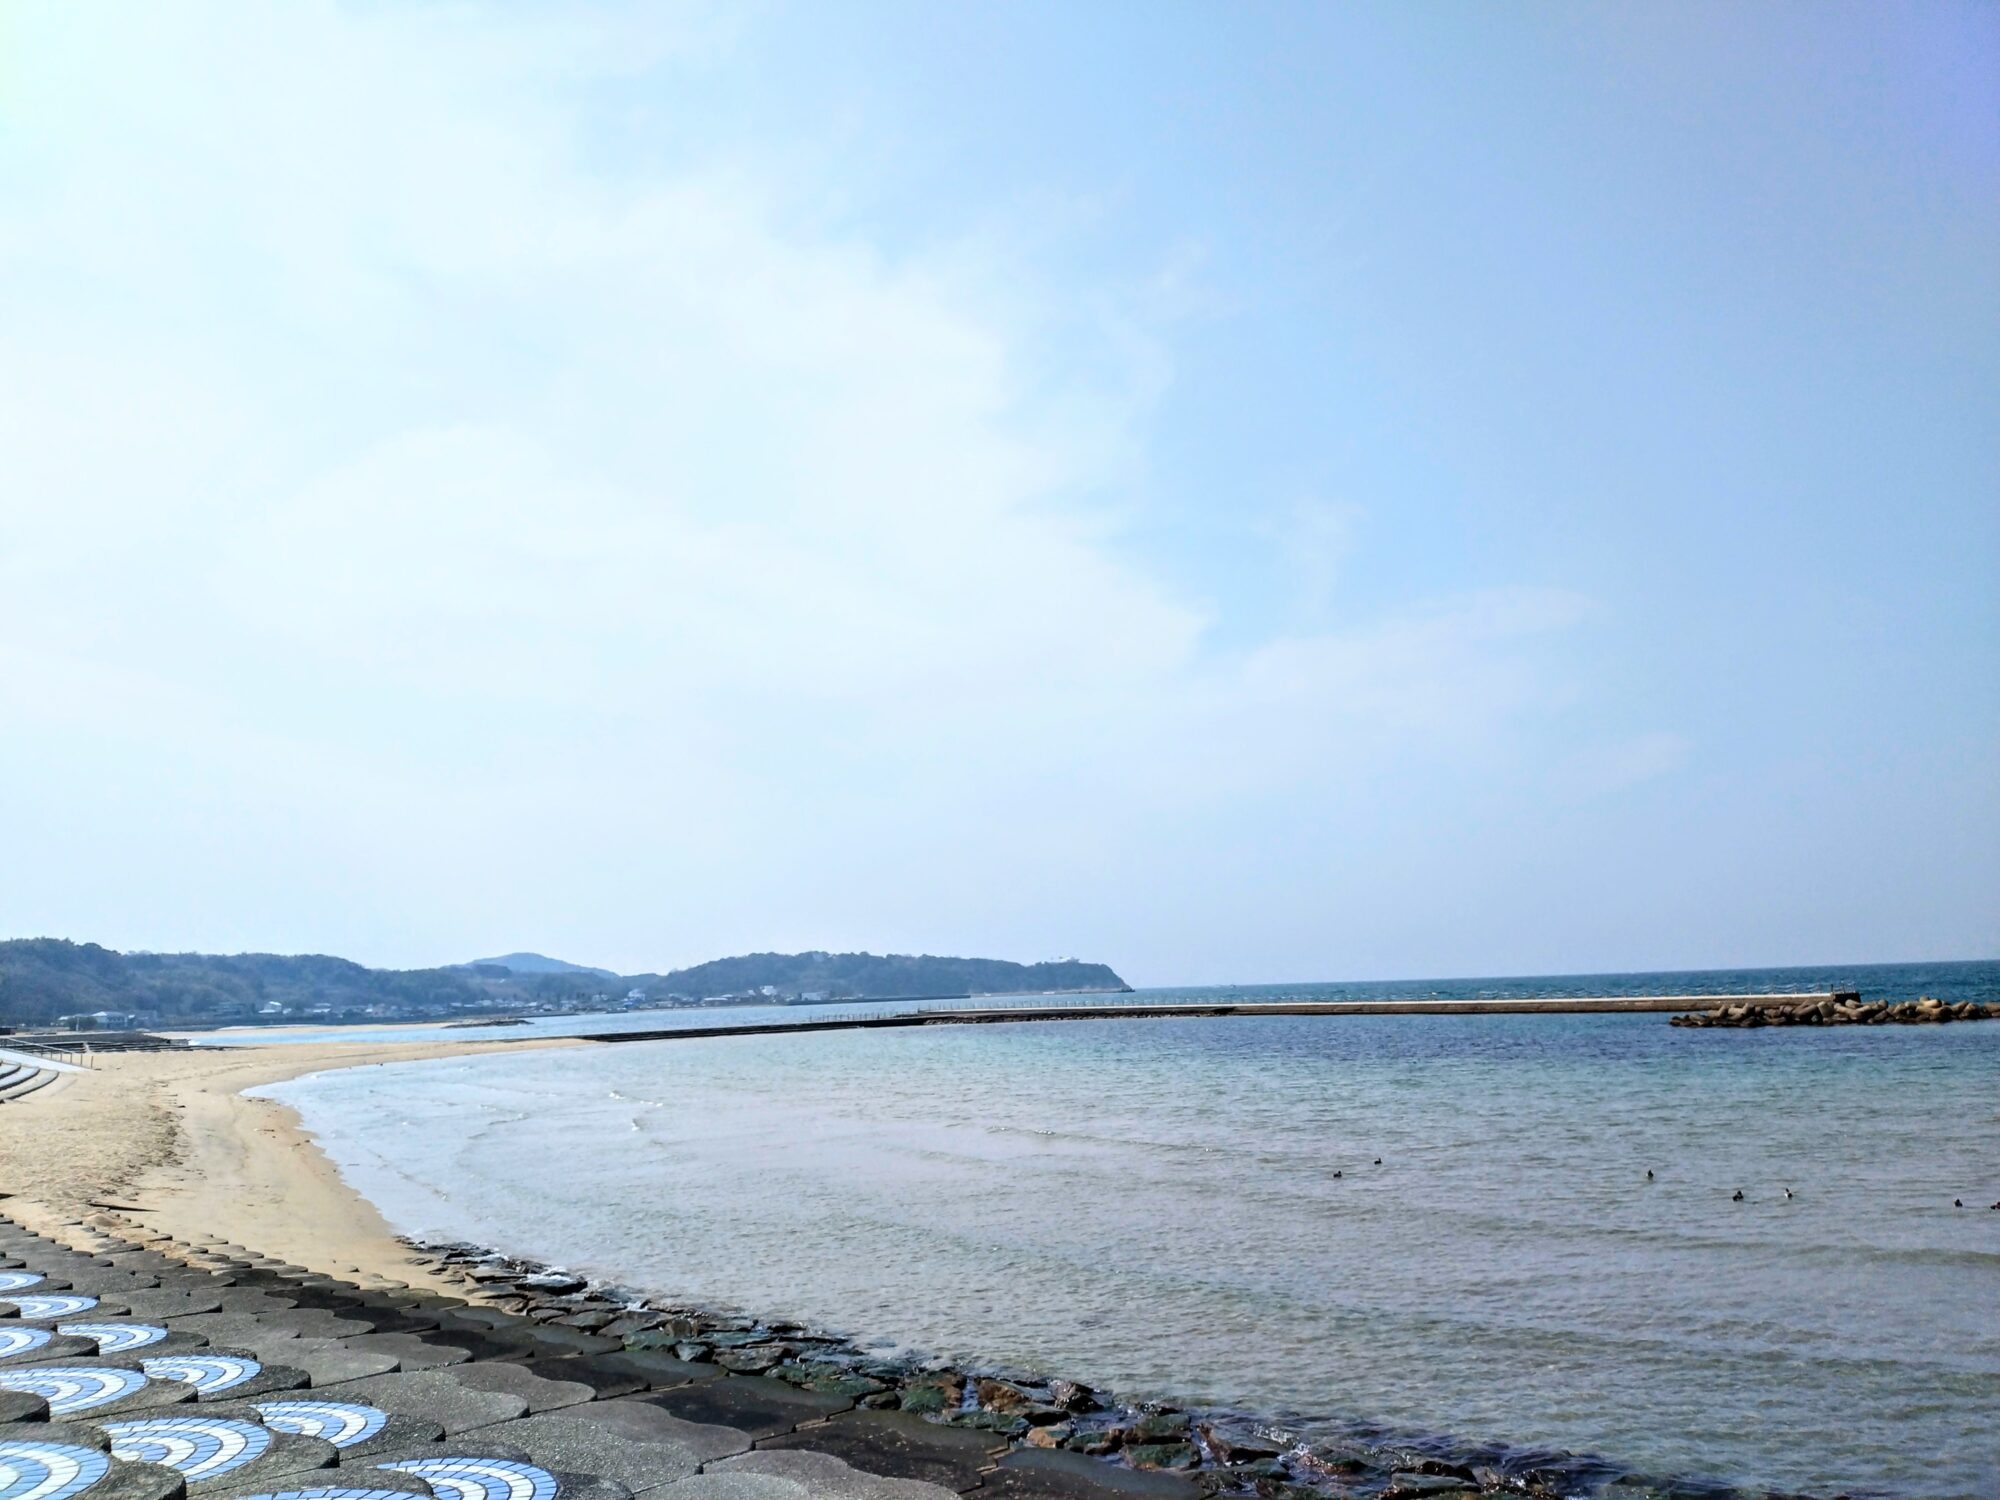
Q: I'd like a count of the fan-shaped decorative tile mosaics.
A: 11